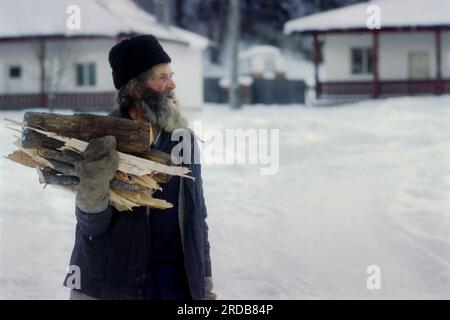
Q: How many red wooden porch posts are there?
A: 4